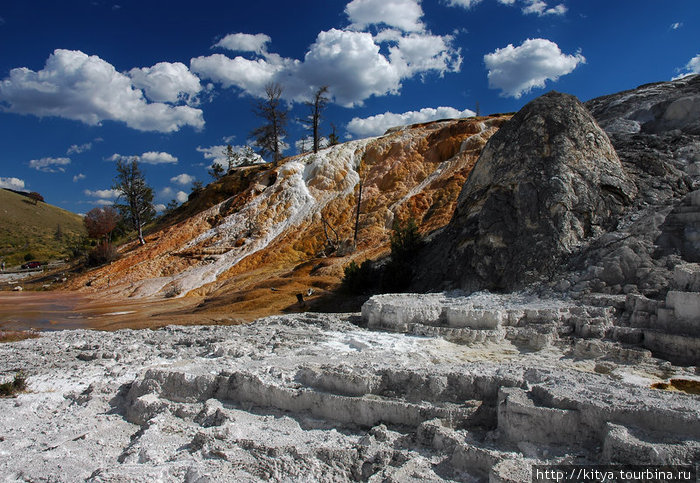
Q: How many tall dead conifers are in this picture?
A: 2